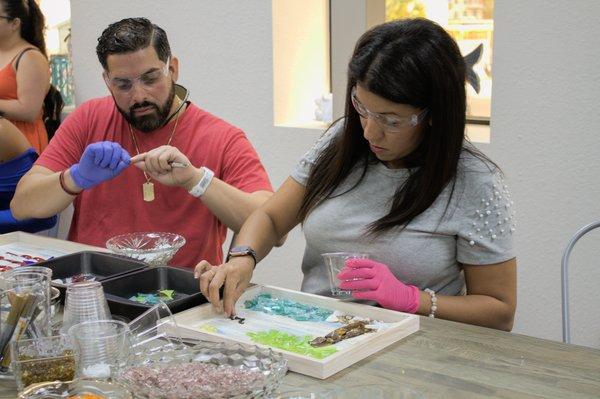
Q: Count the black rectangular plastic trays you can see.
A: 2